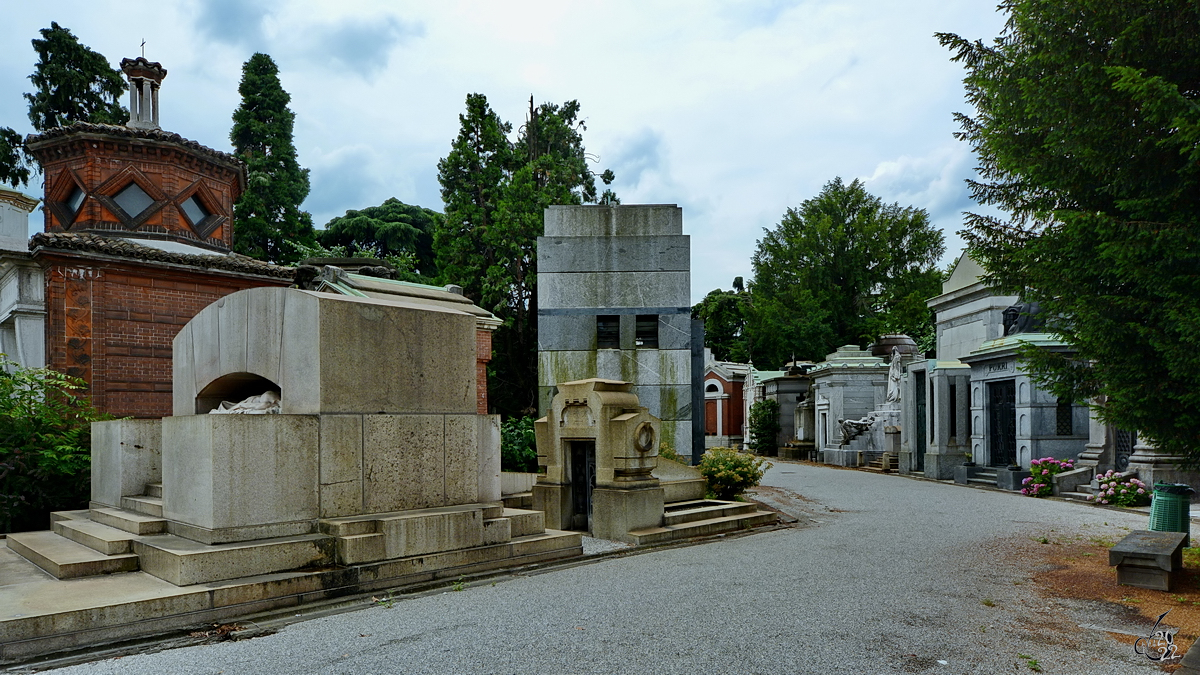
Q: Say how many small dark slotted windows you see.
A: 2